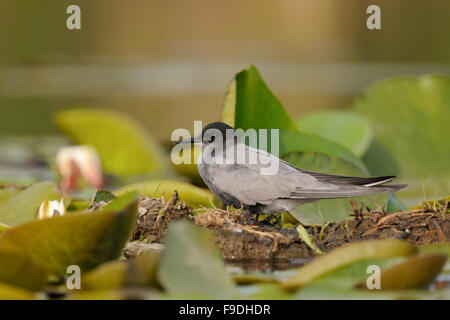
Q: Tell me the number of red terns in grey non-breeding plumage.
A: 0